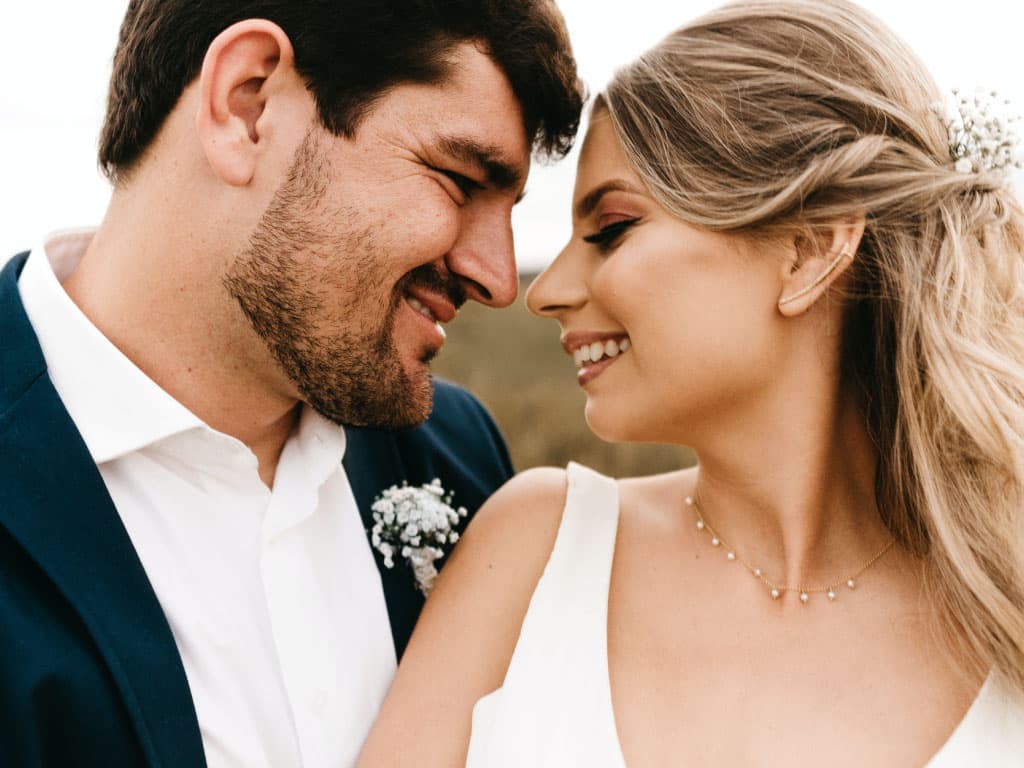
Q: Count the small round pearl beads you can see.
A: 9